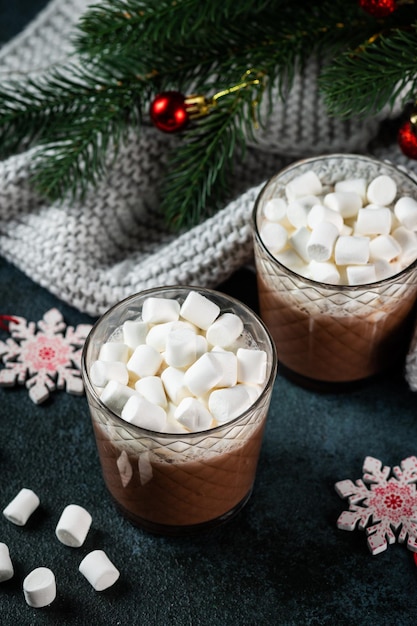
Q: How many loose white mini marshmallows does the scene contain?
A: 5